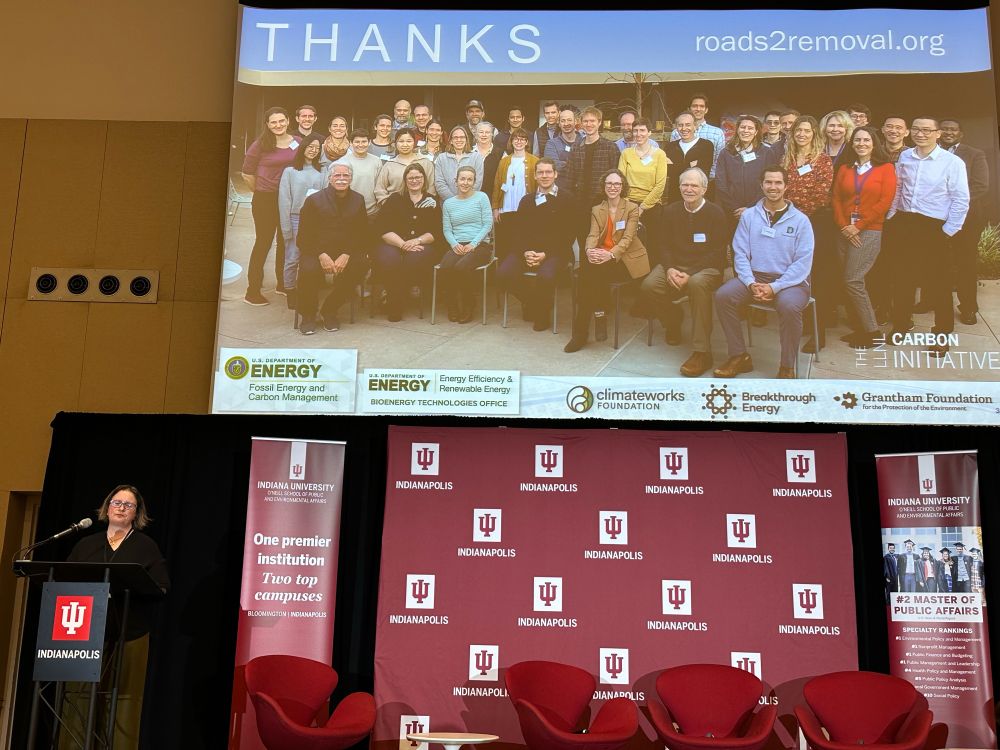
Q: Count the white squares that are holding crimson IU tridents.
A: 15